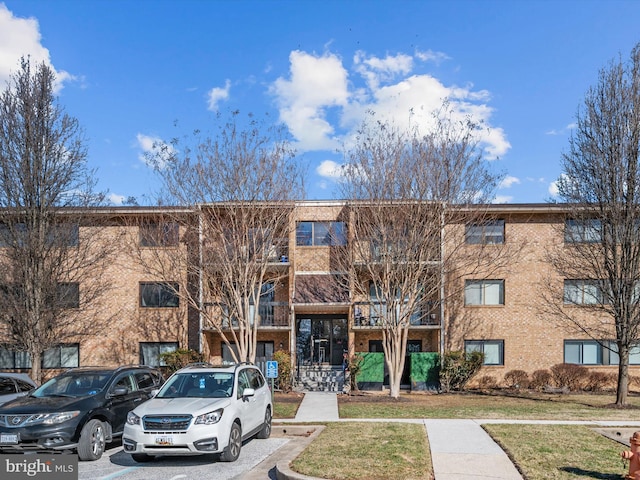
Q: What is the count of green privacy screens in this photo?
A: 2